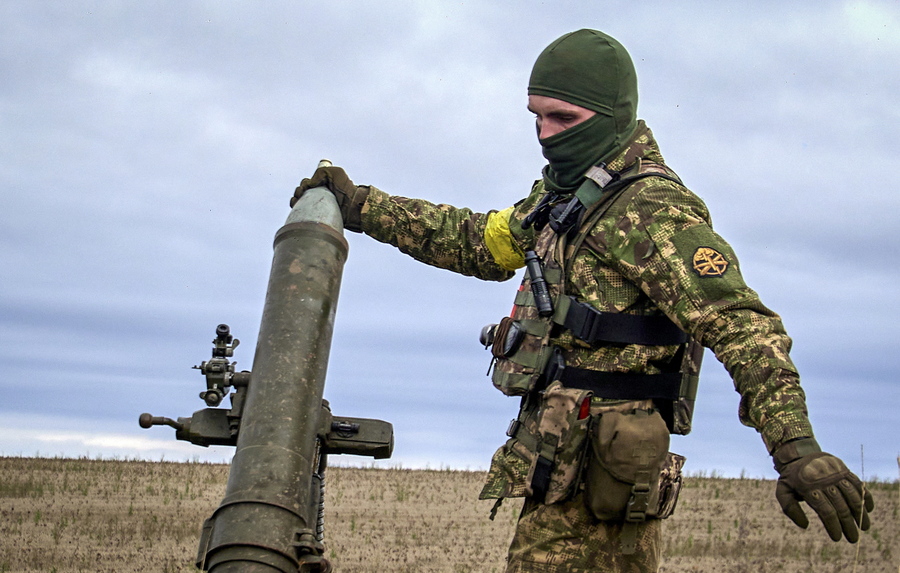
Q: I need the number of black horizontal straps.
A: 2